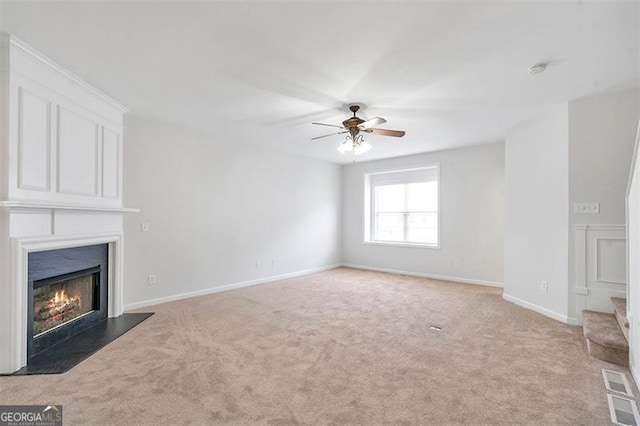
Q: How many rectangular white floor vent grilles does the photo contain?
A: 2